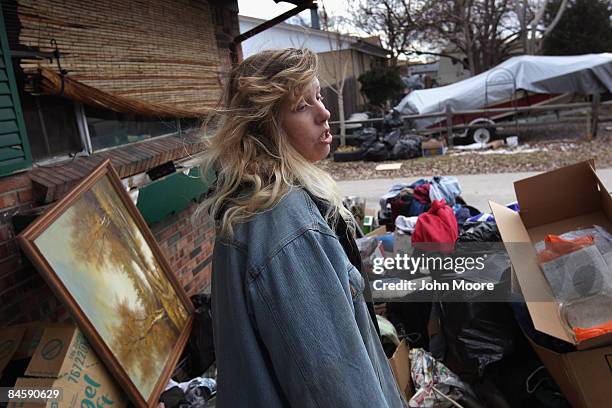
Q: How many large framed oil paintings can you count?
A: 1